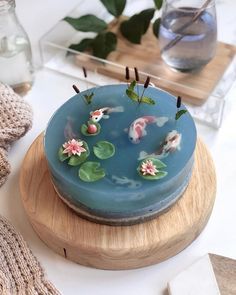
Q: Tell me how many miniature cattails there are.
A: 6